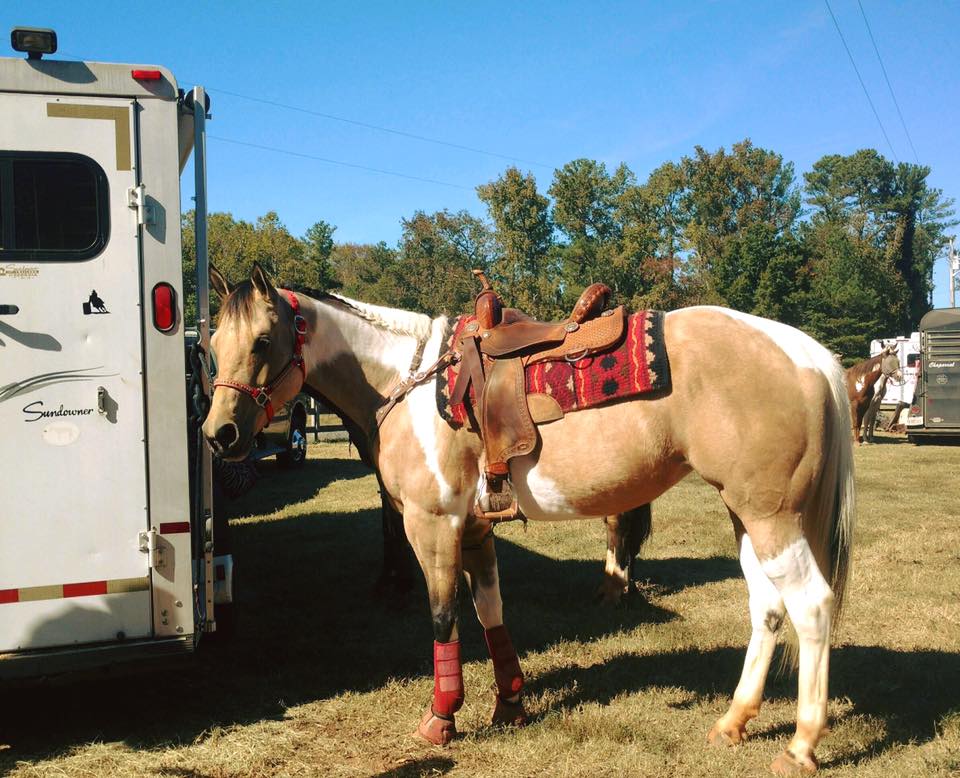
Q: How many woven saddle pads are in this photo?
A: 1